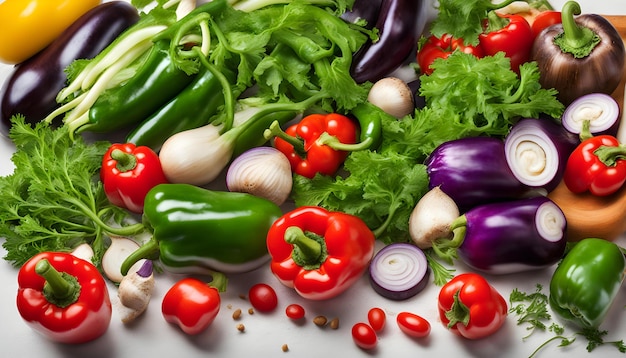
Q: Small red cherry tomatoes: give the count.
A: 5